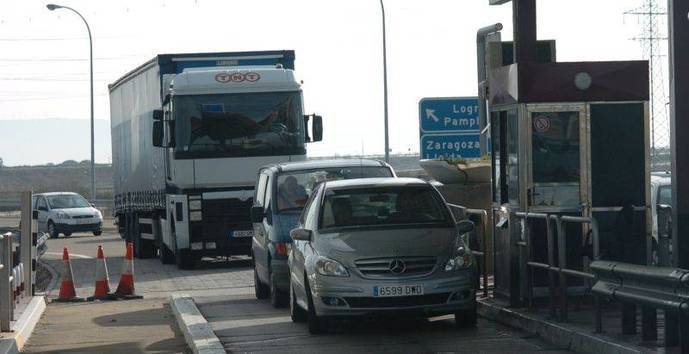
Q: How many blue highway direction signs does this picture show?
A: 2